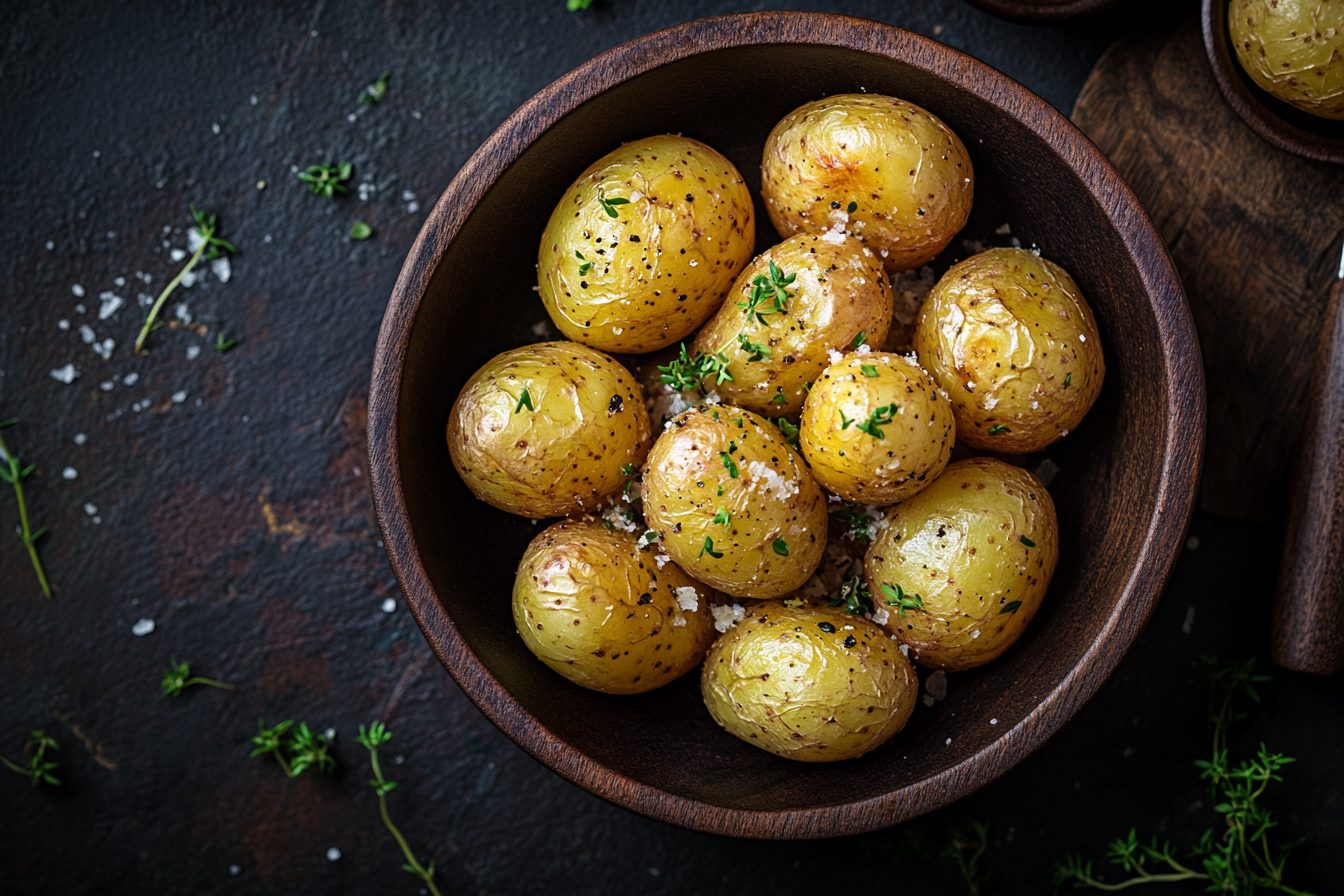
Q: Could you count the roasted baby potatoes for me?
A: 11